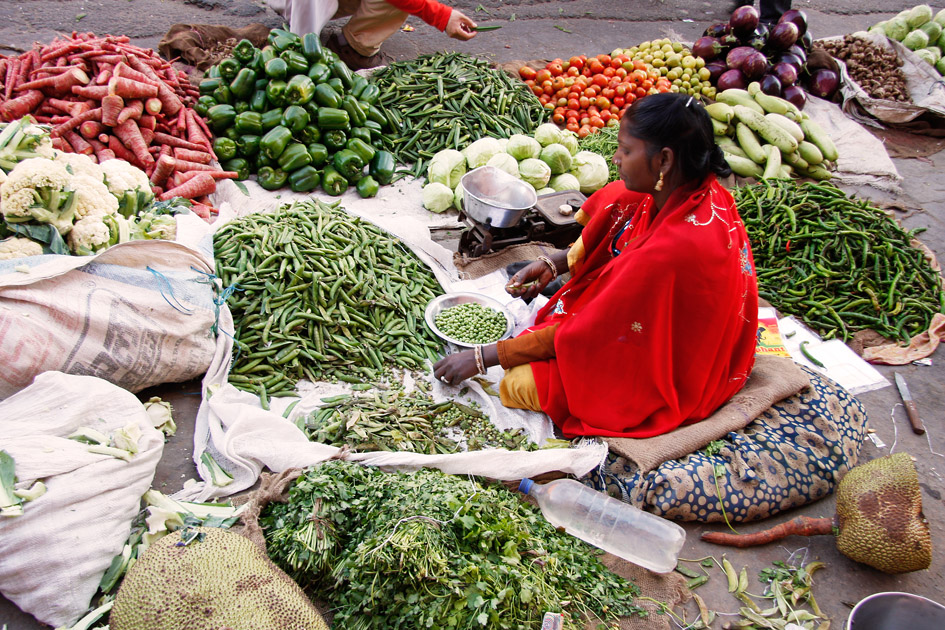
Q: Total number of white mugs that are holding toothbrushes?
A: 0